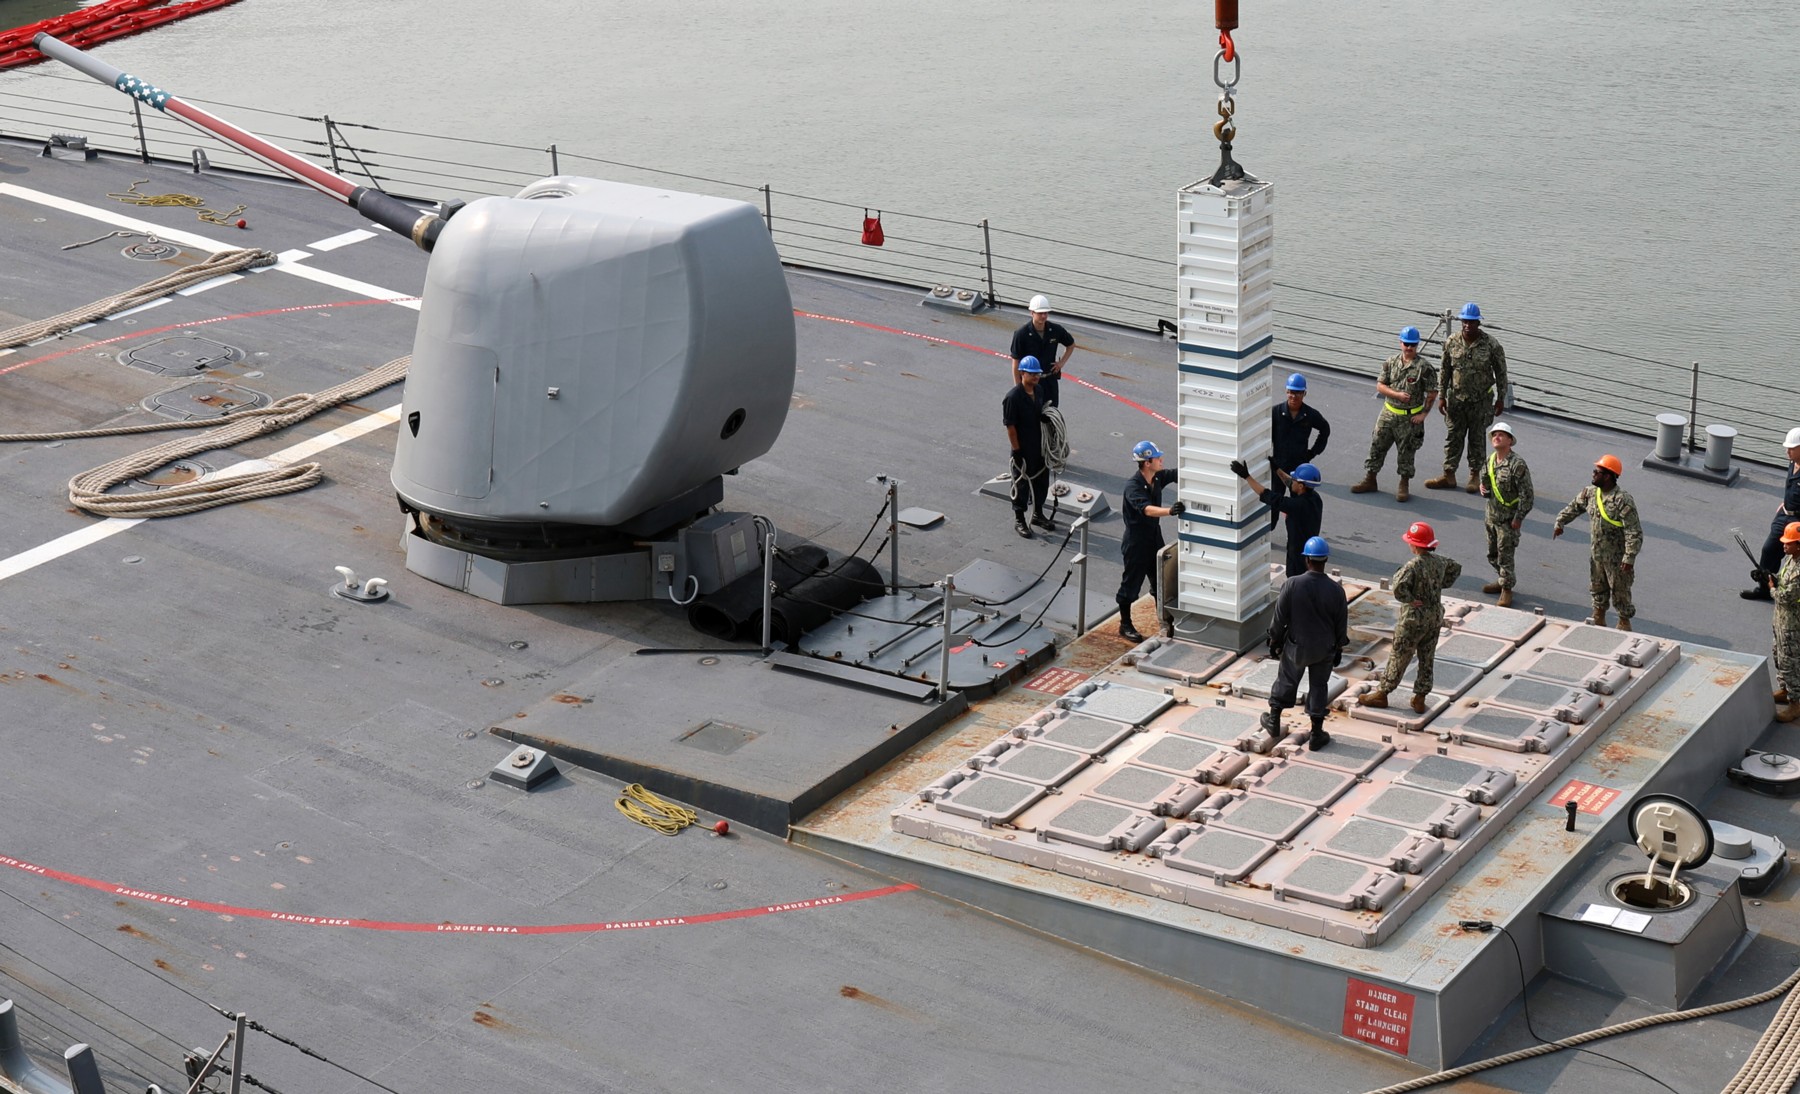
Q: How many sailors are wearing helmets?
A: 13